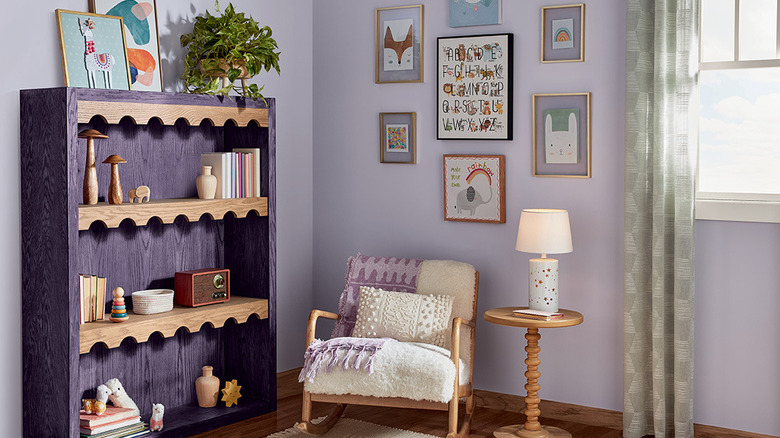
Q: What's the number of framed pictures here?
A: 9